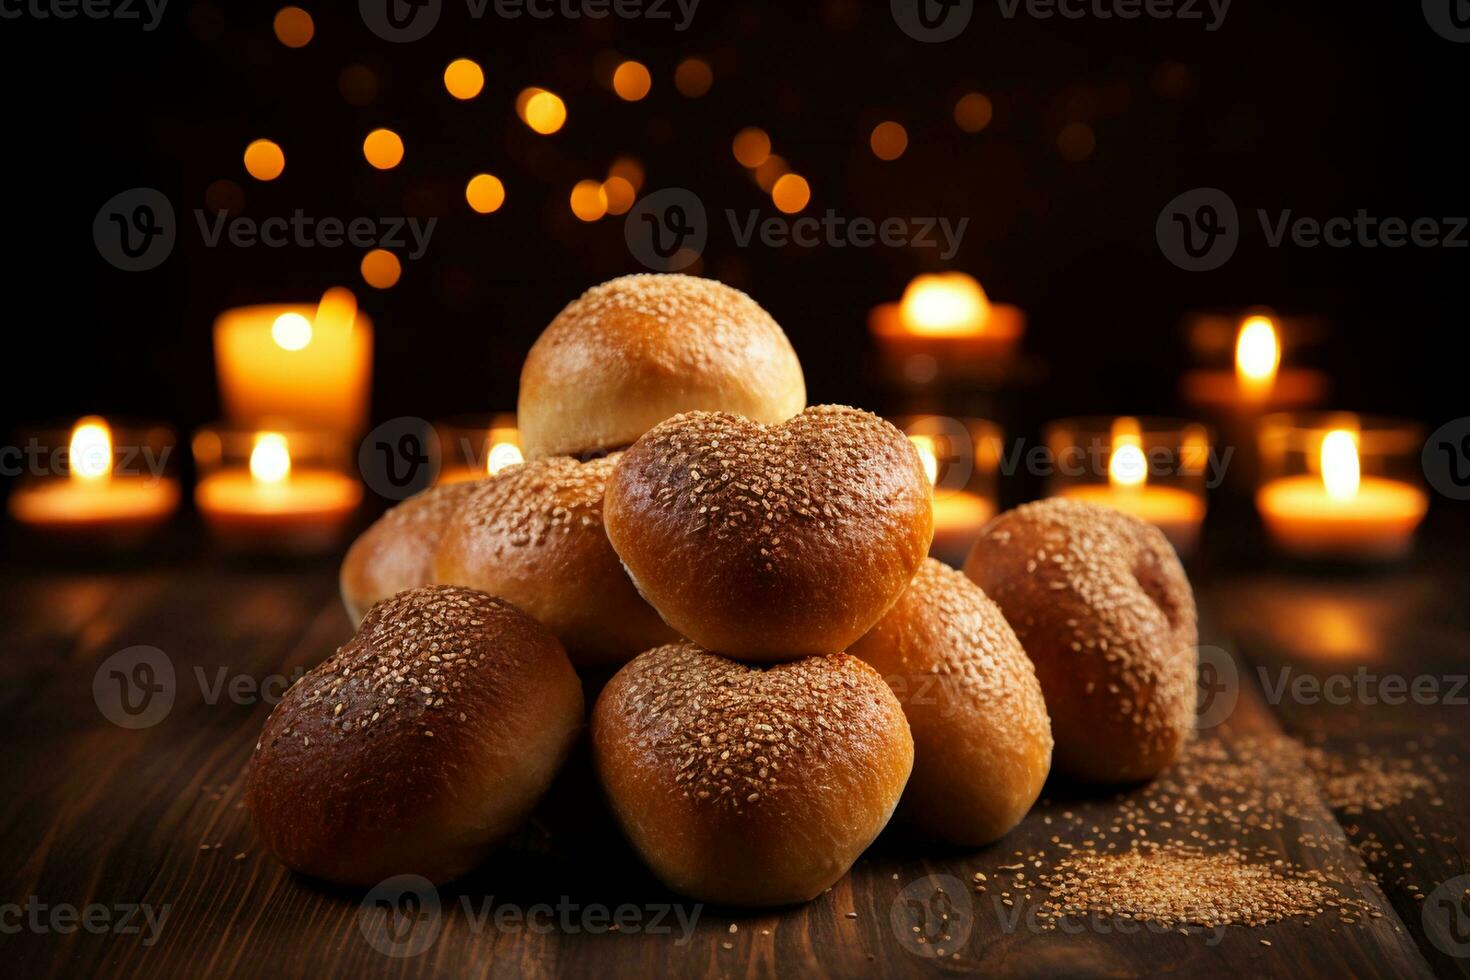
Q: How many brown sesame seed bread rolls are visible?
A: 8